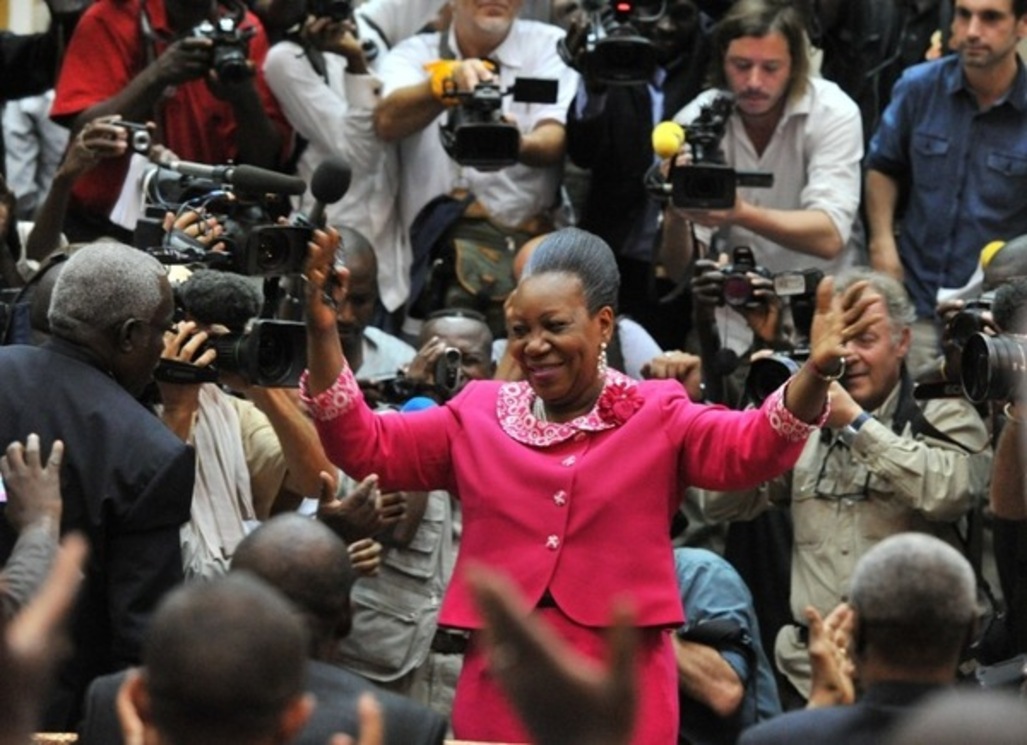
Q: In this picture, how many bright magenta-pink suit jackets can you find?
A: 1